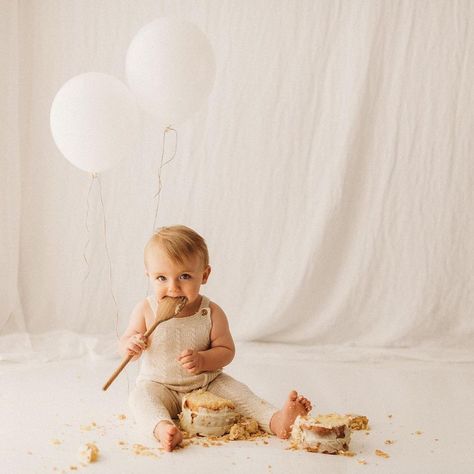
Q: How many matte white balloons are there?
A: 2